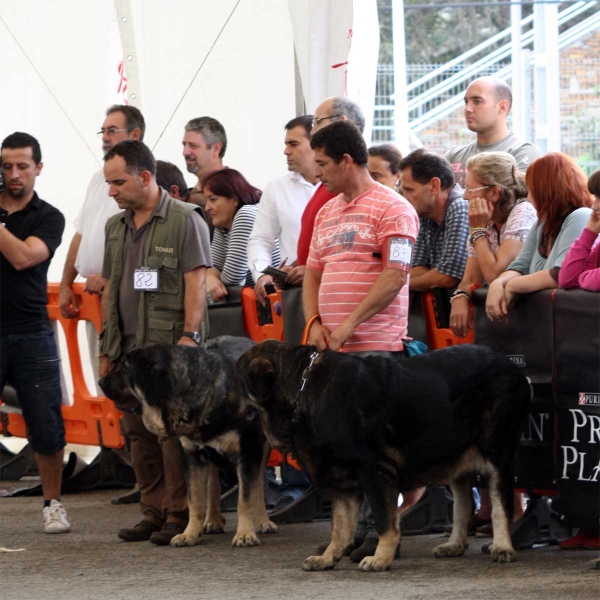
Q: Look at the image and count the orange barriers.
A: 3